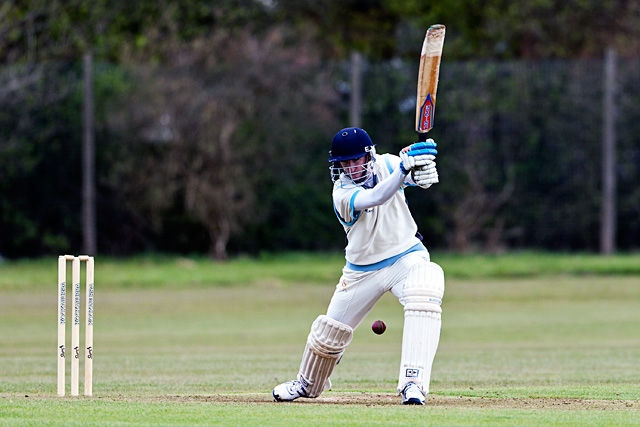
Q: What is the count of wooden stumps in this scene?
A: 3